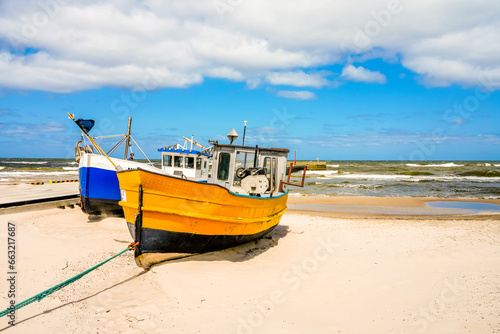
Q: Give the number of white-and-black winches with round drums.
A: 1